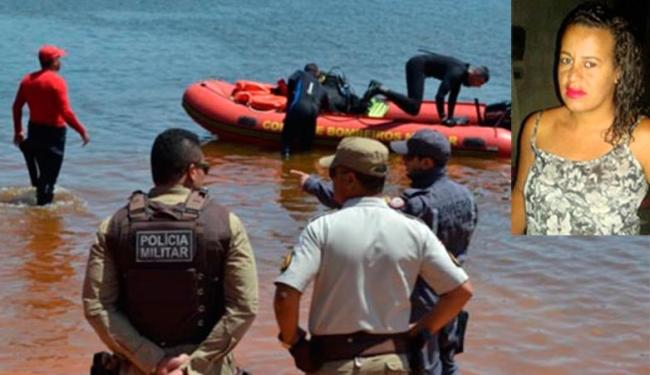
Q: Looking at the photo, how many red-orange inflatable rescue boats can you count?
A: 1